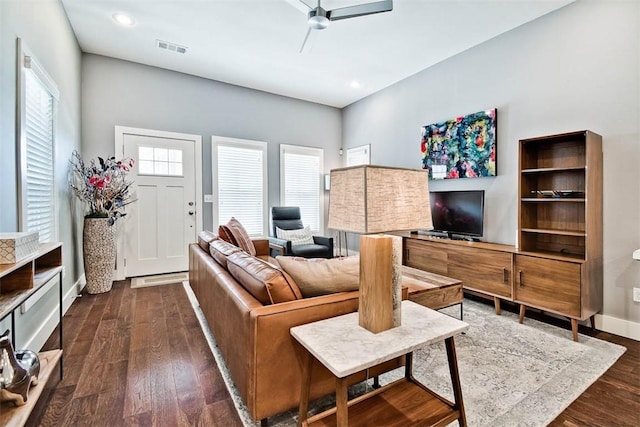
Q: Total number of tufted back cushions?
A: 3